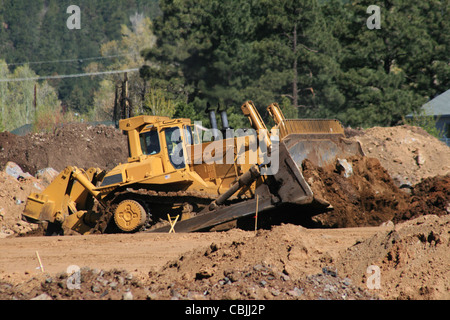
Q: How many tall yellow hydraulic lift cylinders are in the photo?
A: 2